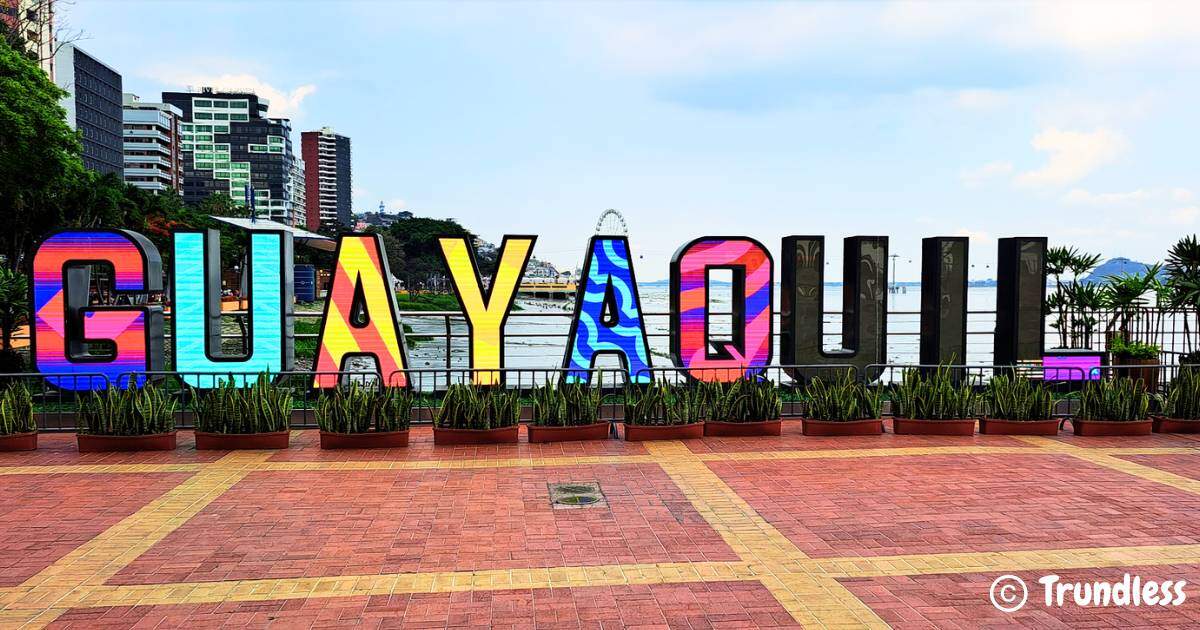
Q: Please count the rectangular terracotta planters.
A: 13